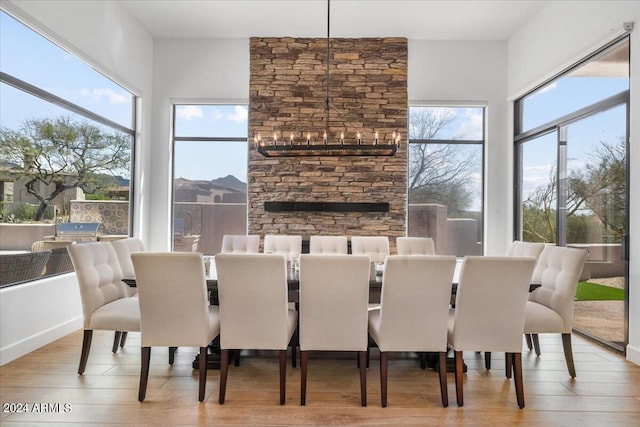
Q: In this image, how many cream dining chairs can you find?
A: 14